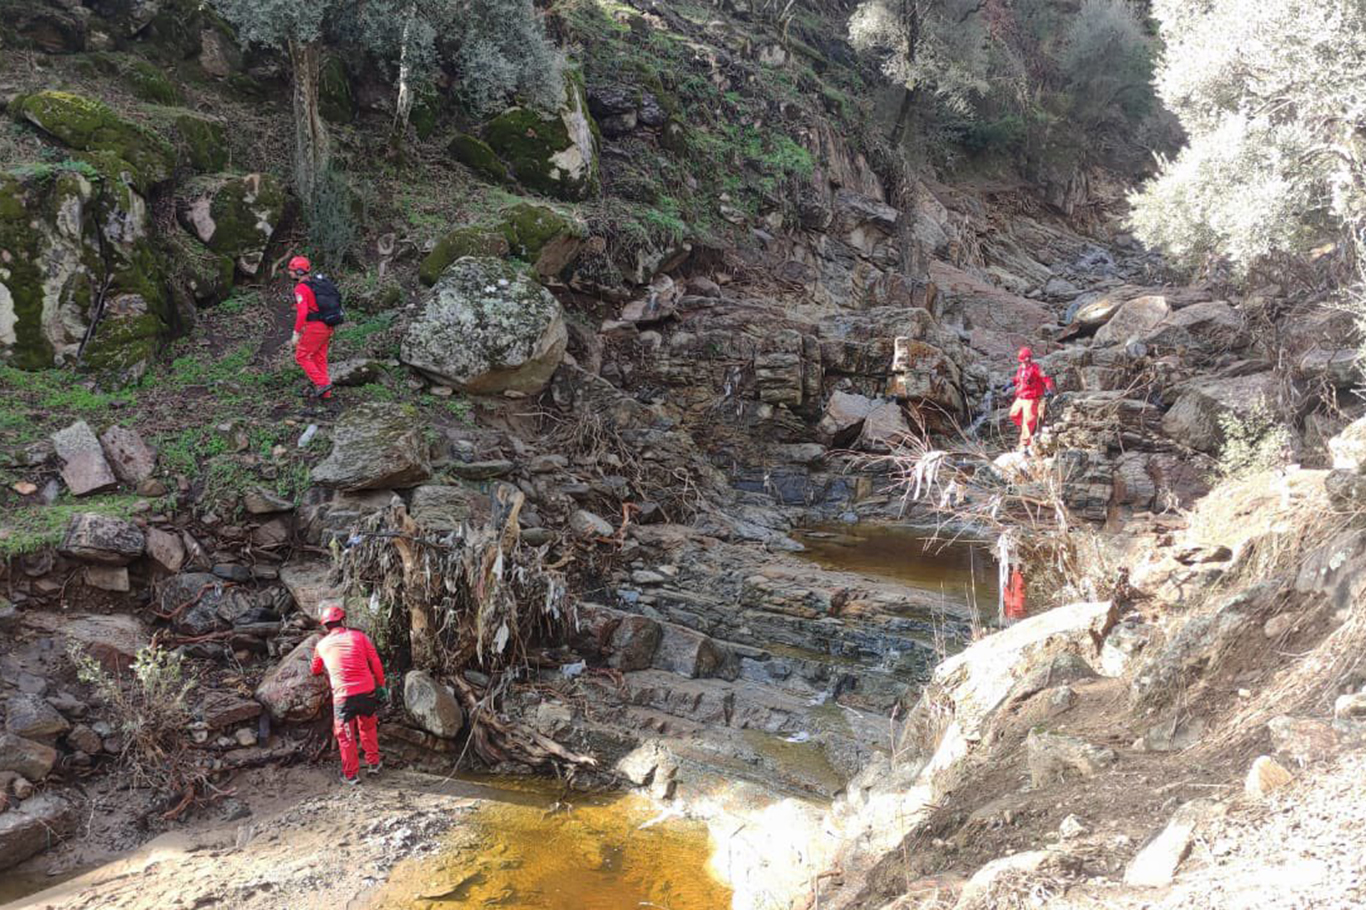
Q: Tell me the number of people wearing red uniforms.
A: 3